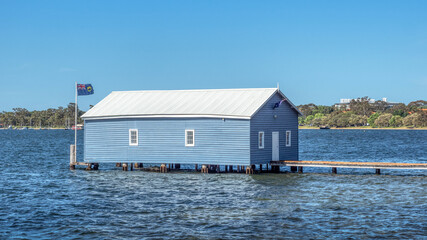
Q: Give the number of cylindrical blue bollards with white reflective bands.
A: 0